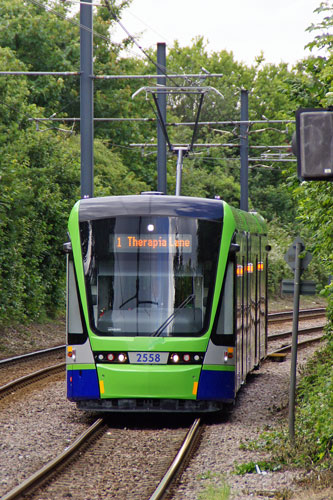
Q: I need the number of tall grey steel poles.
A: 3